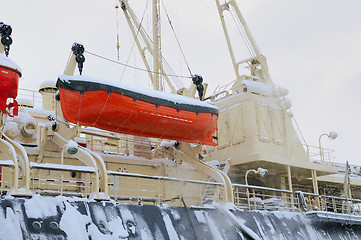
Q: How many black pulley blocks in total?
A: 3